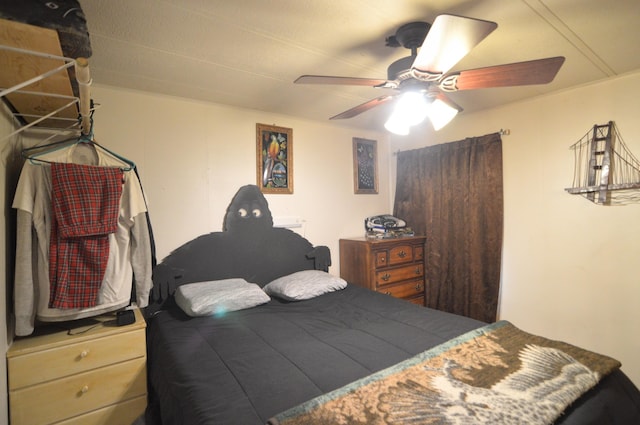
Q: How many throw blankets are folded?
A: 1